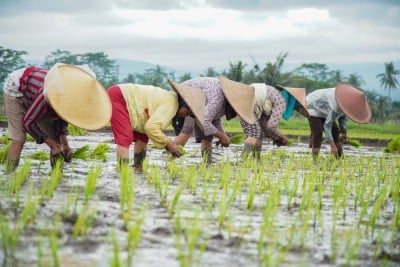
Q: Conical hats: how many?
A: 5